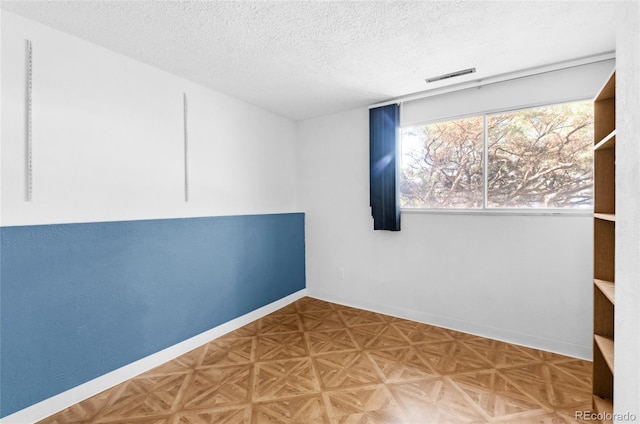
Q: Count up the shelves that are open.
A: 5